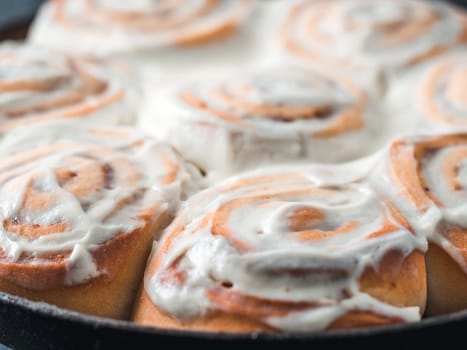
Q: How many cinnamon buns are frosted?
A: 8